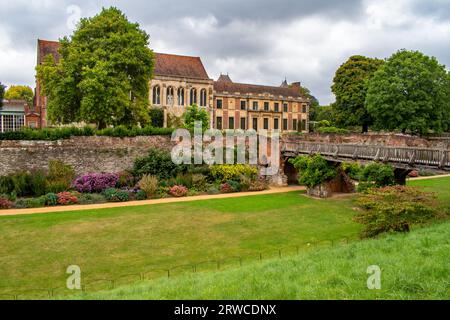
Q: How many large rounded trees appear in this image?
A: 3